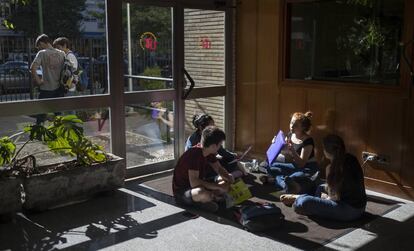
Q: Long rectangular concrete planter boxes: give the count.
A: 2